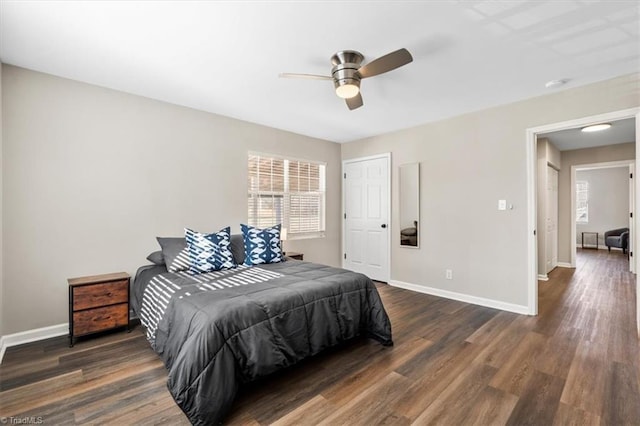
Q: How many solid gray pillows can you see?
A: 3